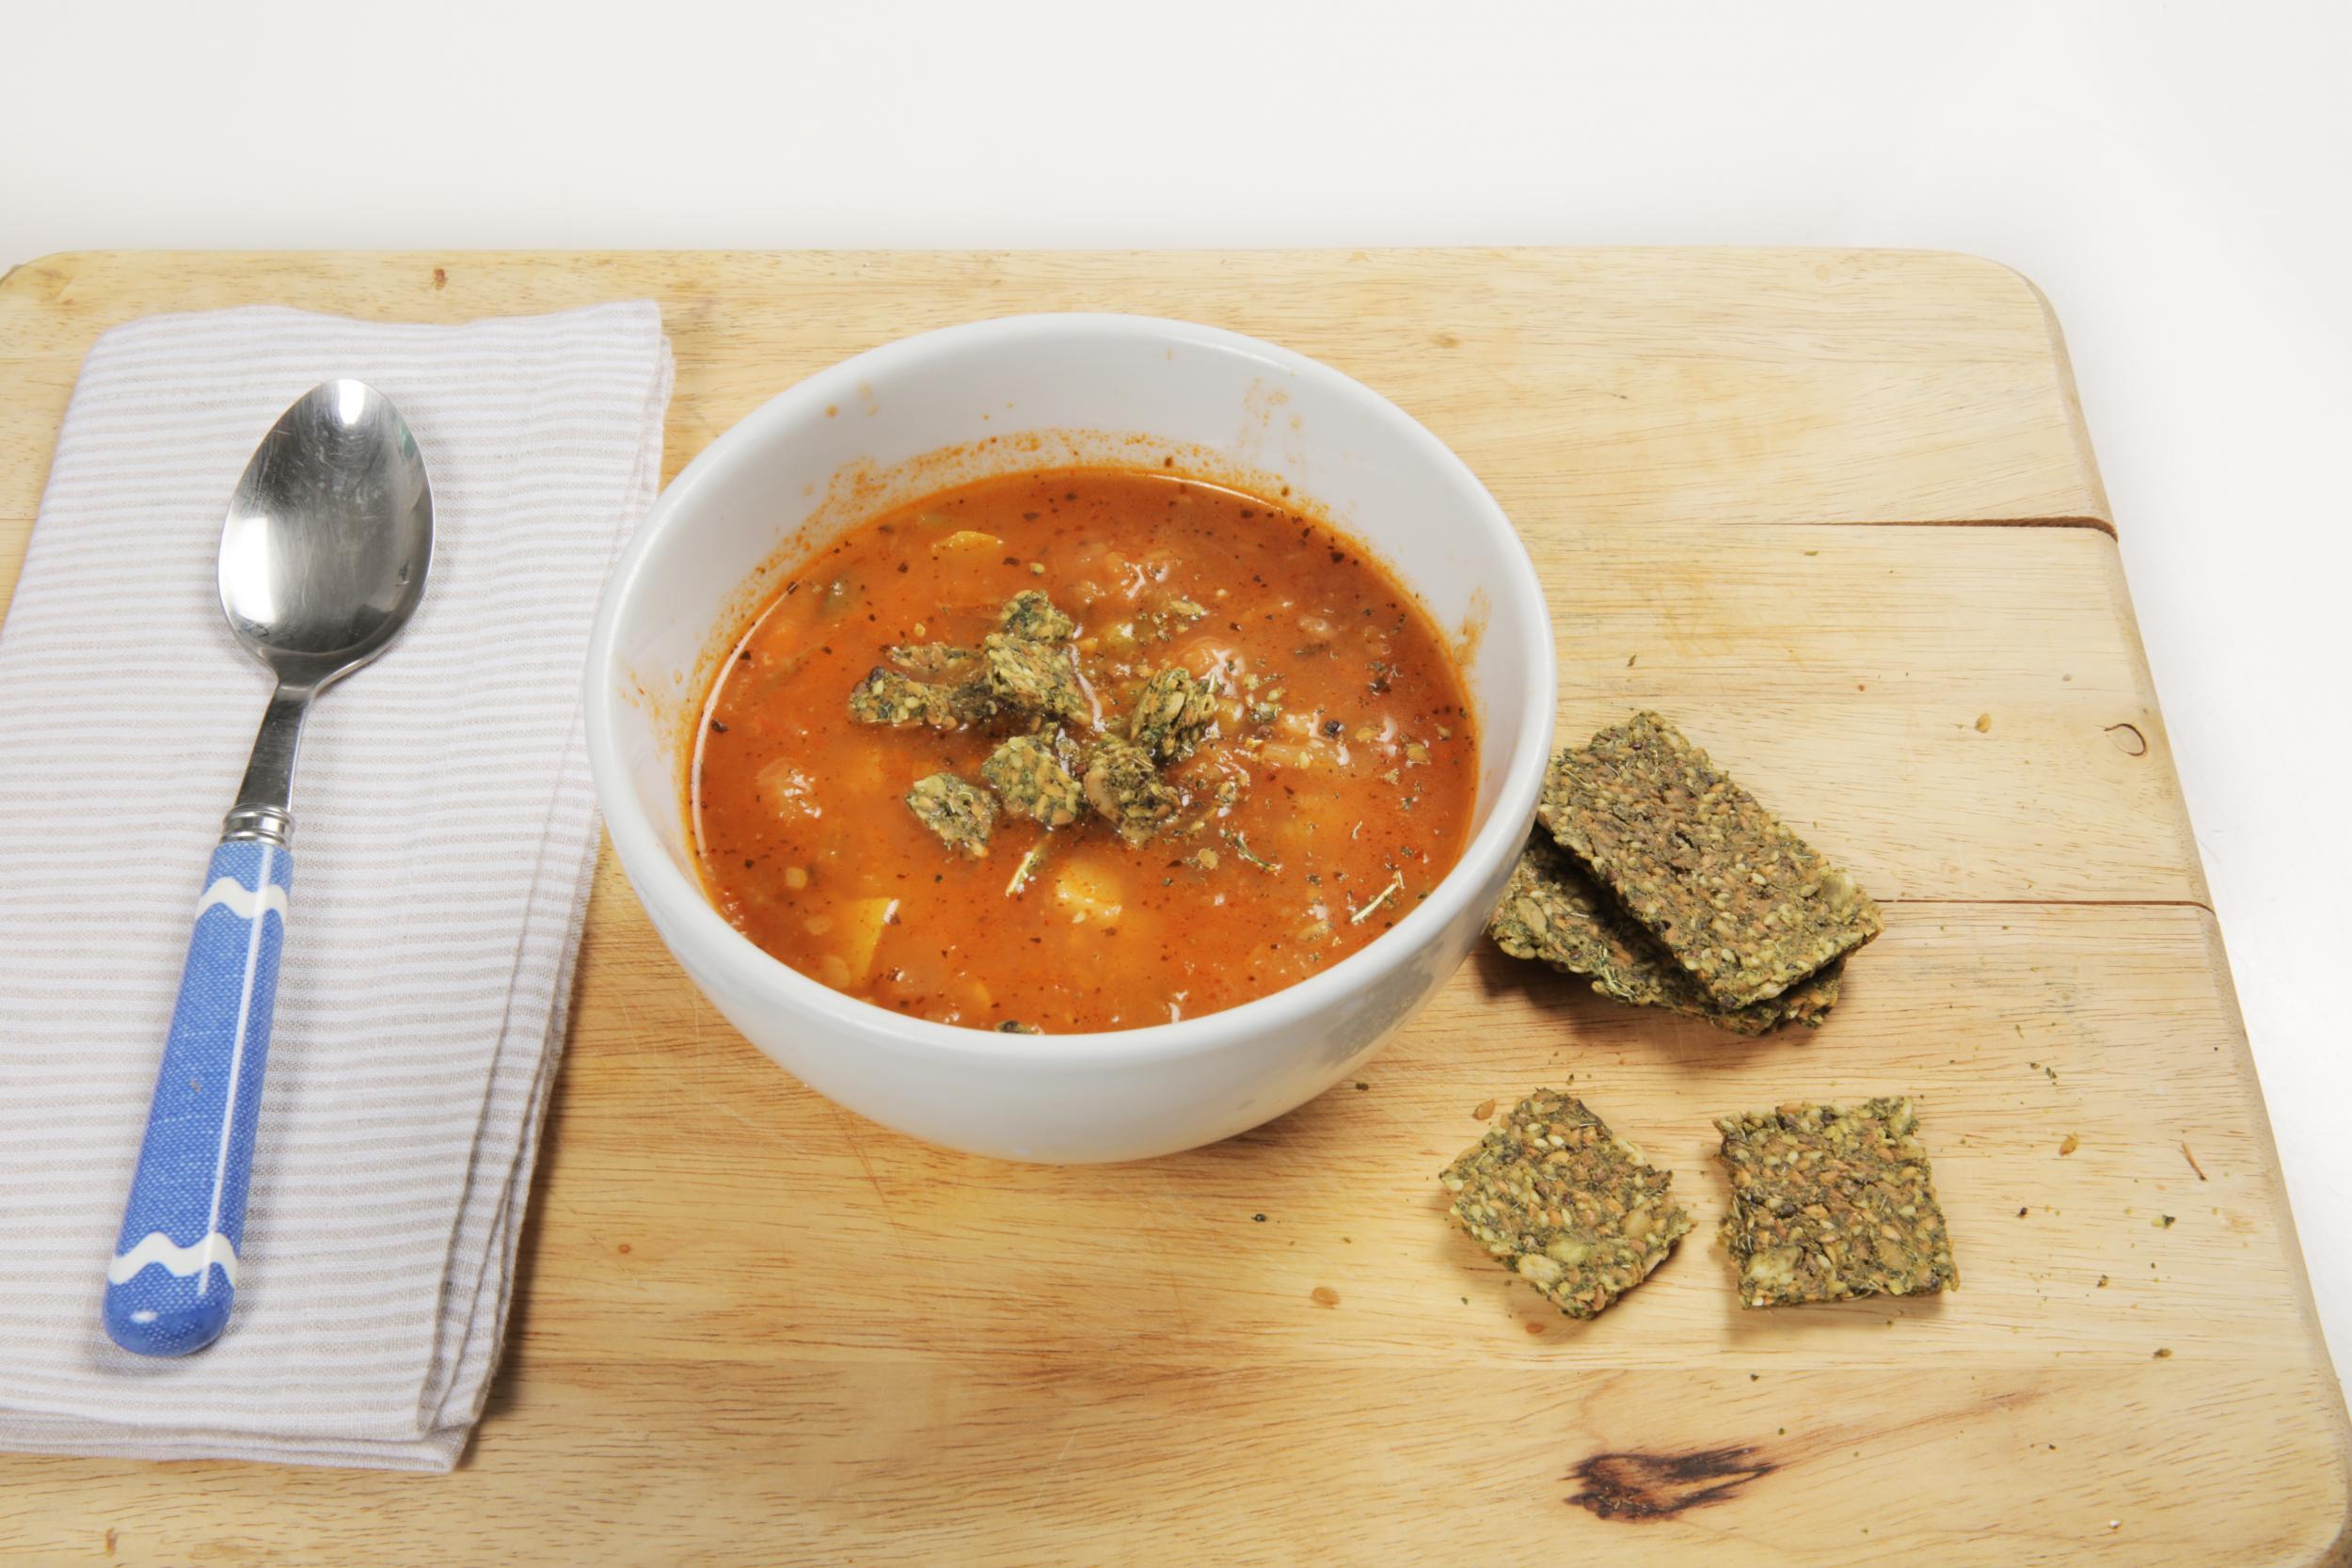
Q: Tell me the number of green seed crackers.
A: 4